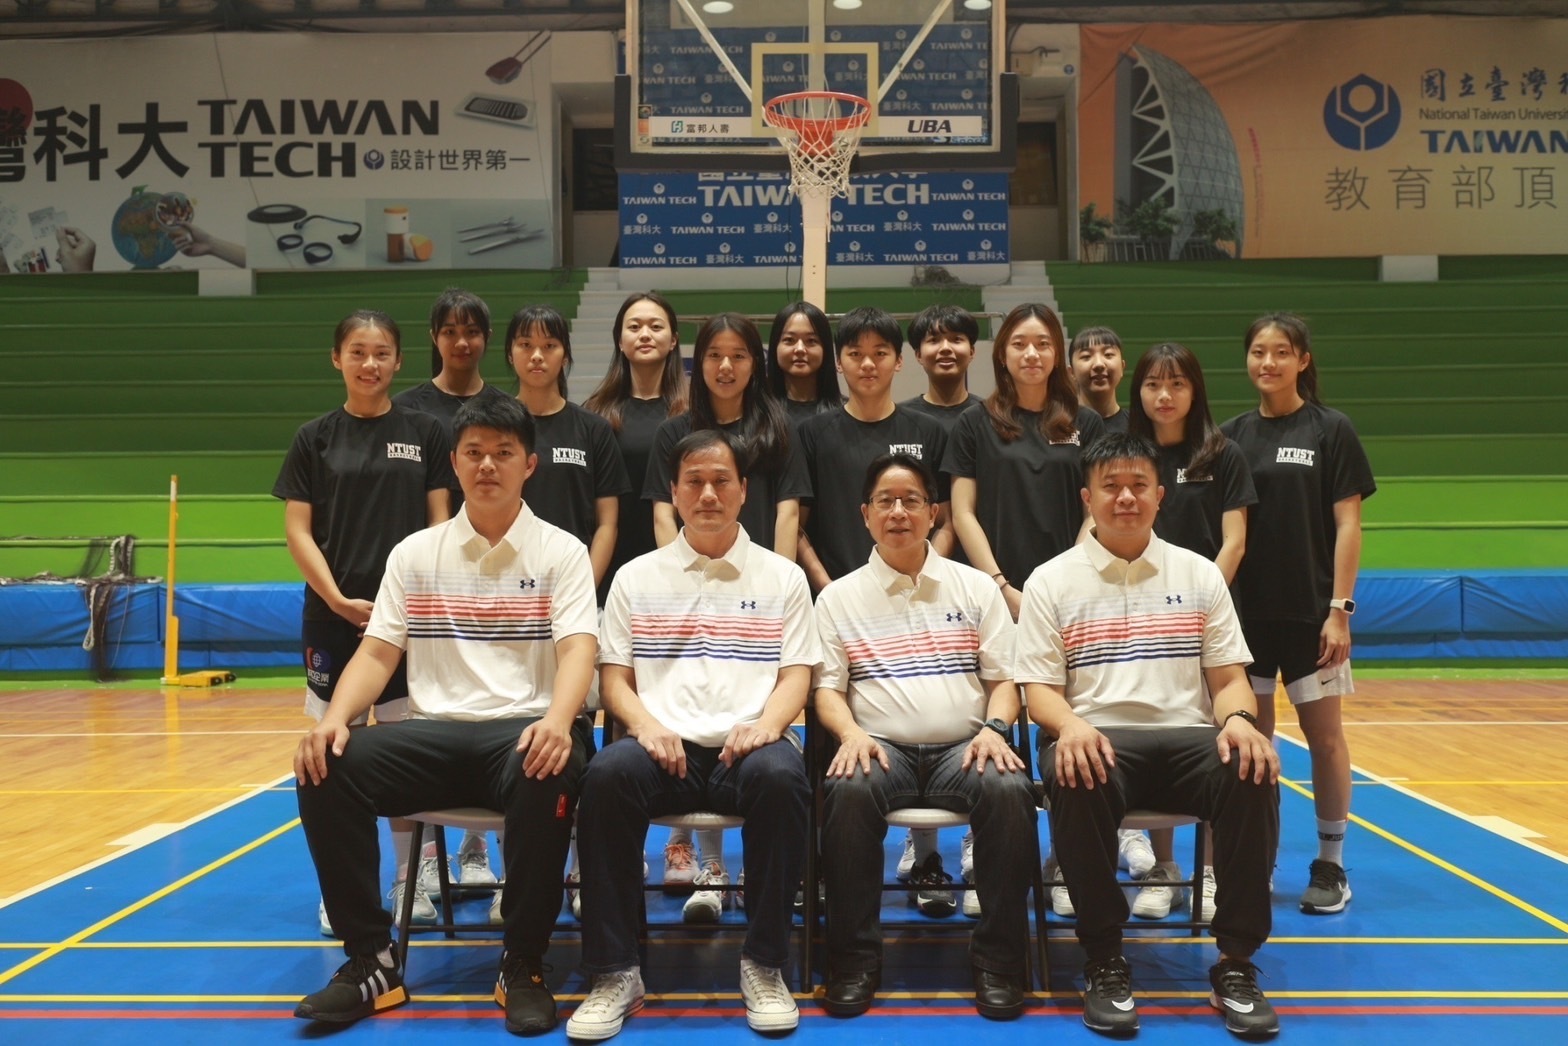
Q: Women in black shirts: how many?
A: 12